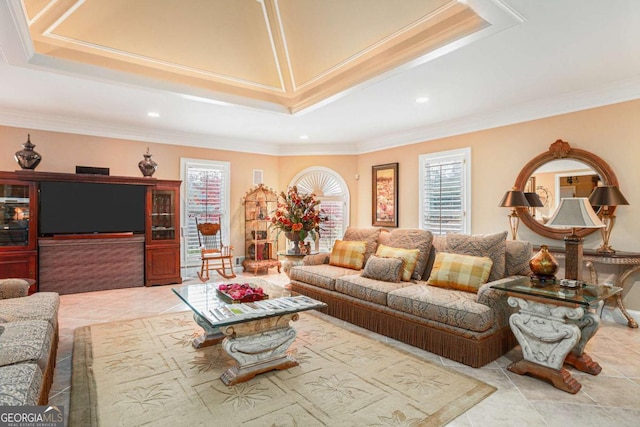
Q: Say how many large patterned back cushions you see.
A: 3